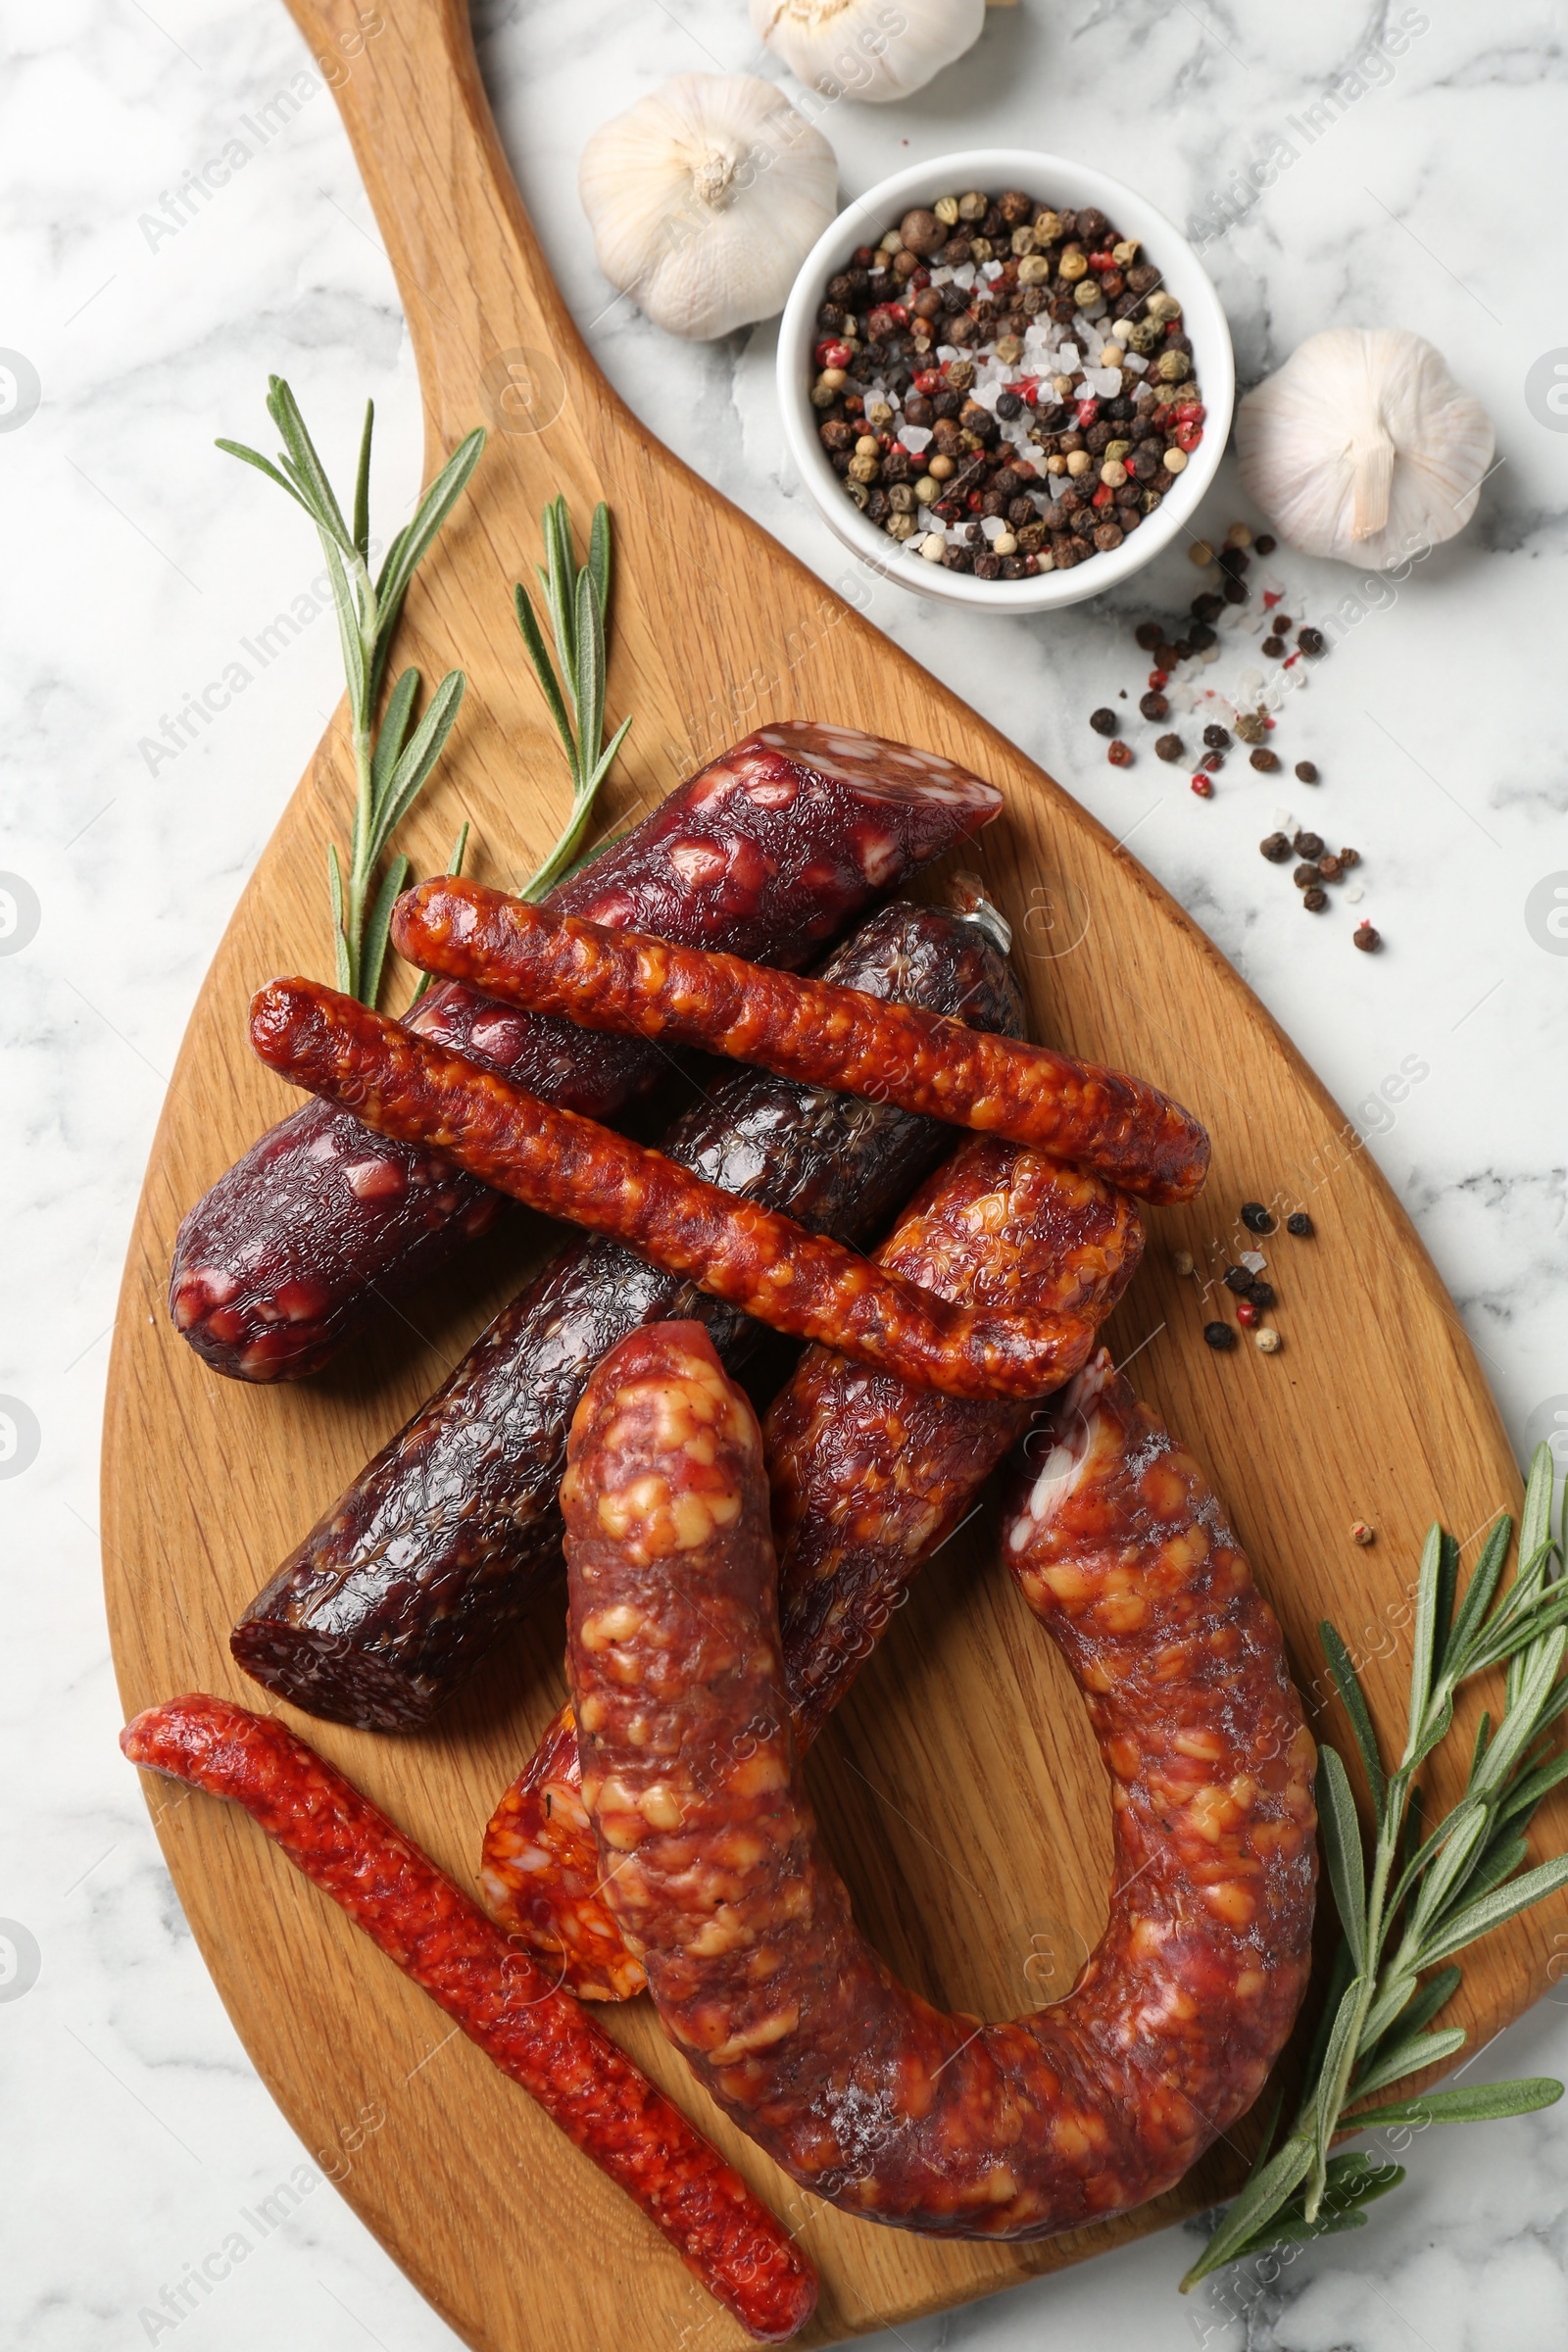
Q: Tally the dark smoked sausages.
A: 2